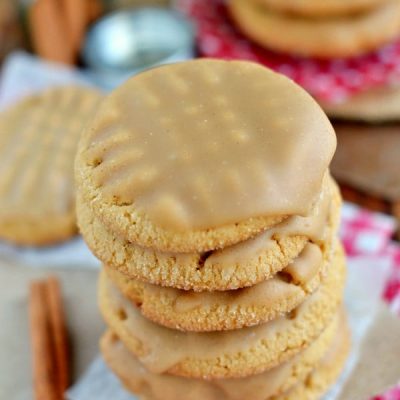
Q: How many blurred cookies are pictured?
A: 3